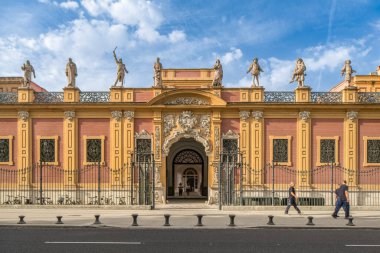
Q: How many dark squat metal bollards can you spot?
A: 10